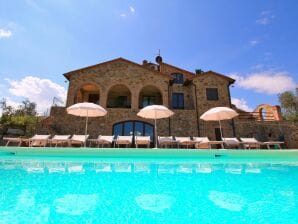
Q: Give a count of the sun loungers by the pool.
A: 11